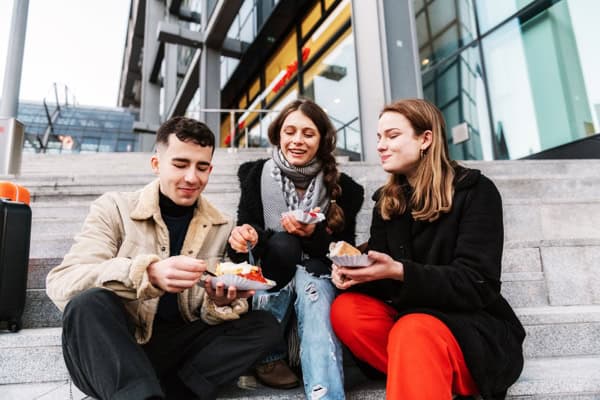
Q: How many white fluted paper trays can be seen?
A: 3